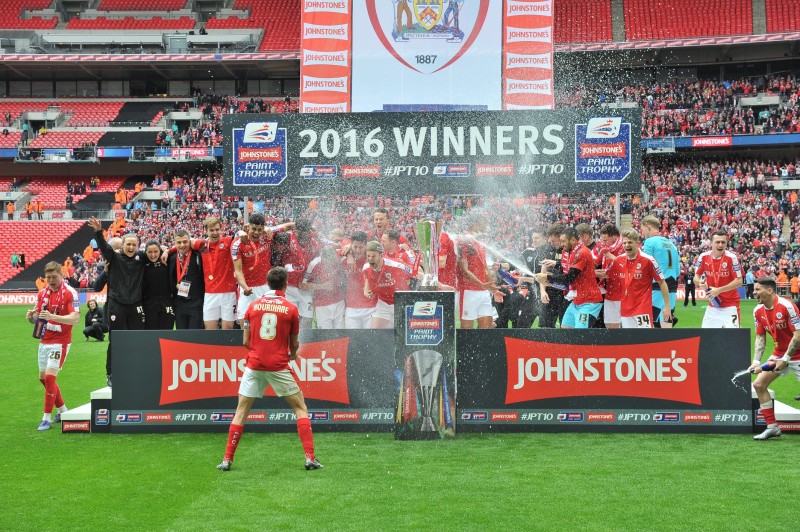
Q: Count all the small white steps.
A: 4